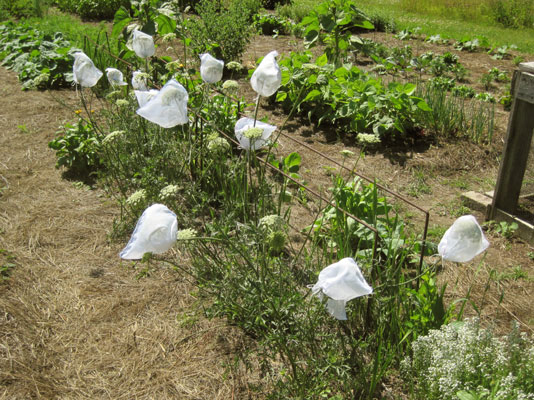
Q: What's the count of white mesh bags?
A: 12